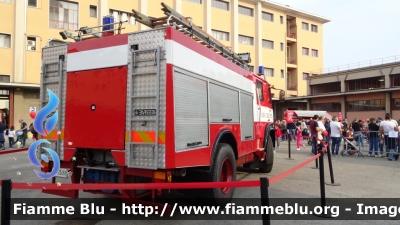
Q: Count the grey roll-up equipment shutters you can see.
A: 3